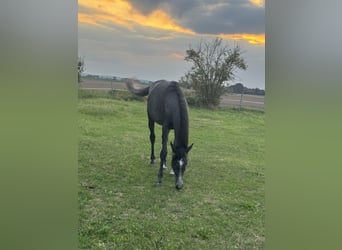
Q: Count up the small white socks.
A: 2